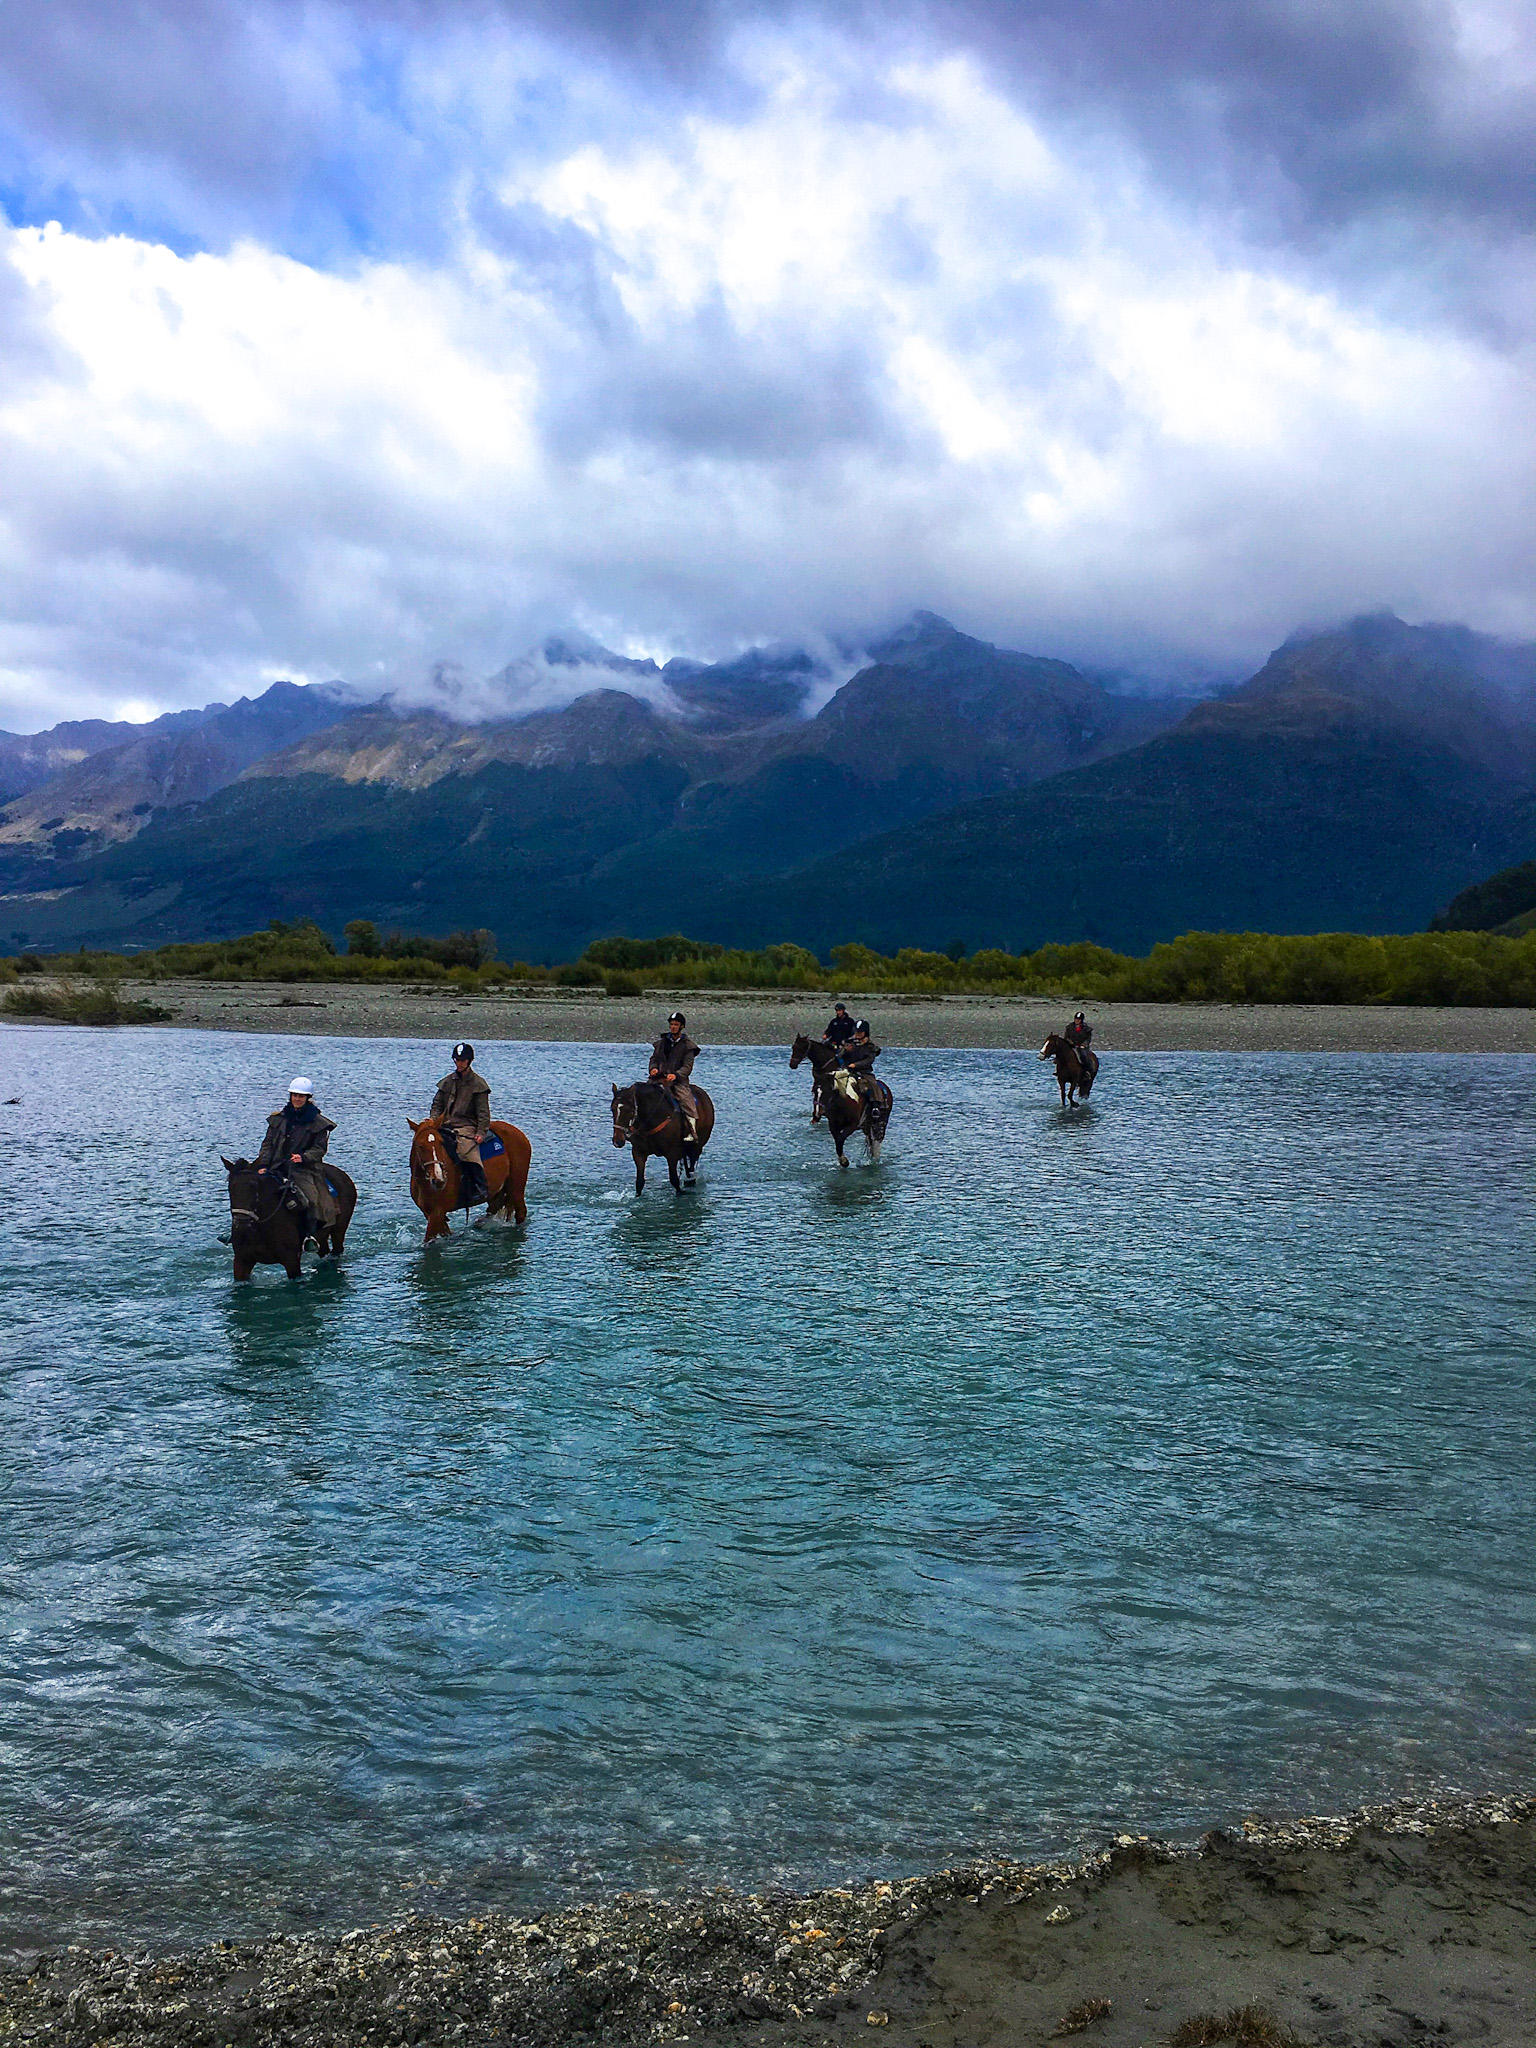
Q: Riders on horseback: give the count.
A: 6